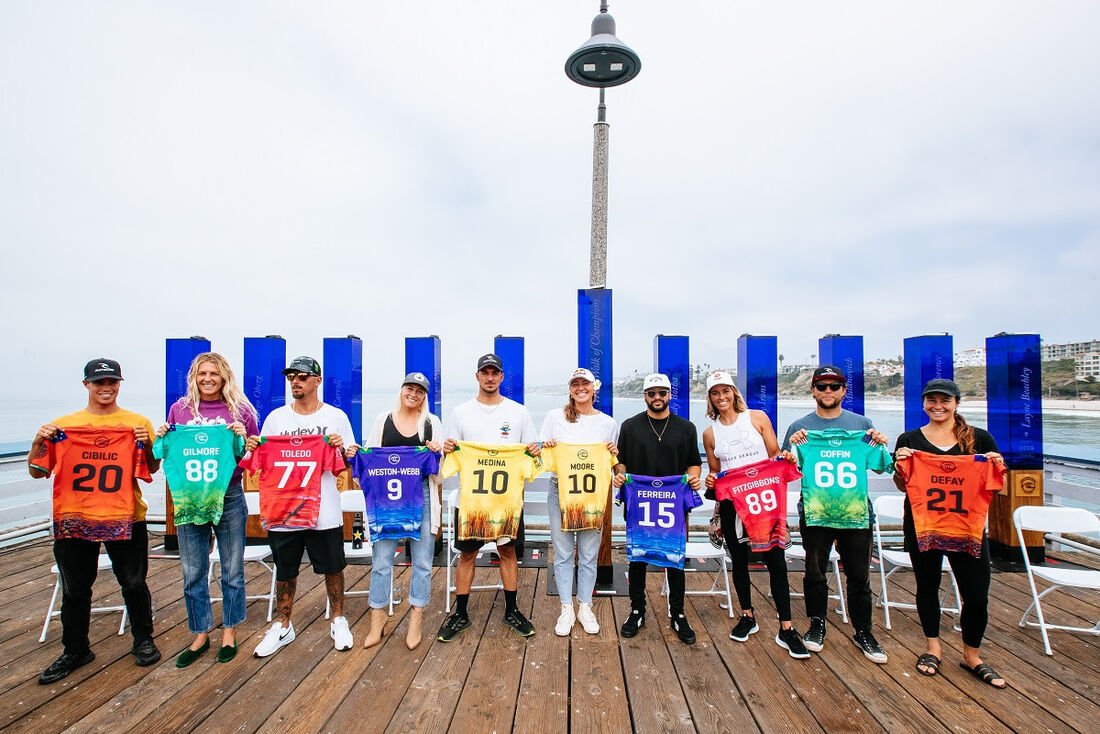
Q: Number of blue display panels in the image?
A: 11